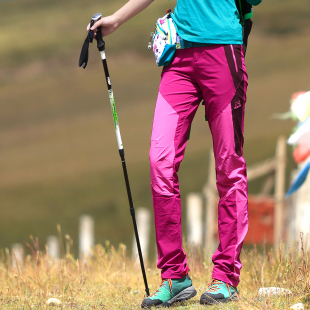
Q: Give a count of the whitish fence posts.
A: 5